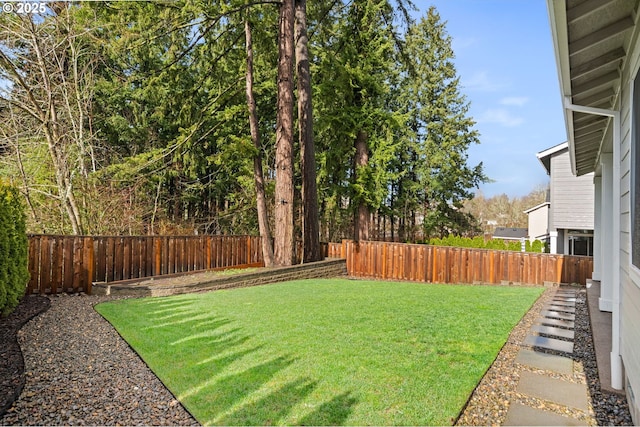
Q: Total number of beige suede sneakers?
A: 0